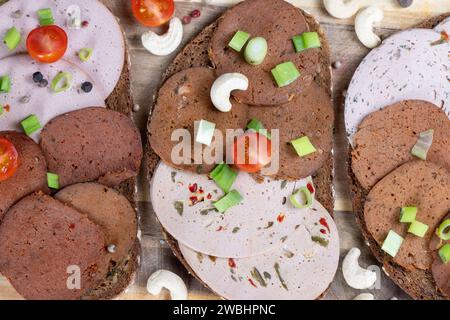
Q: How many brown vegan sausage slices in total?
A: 10